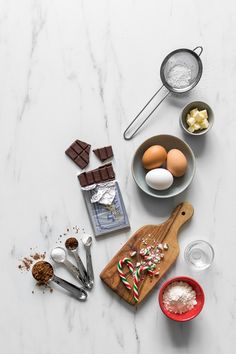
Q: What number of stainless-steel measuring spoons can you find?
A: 4